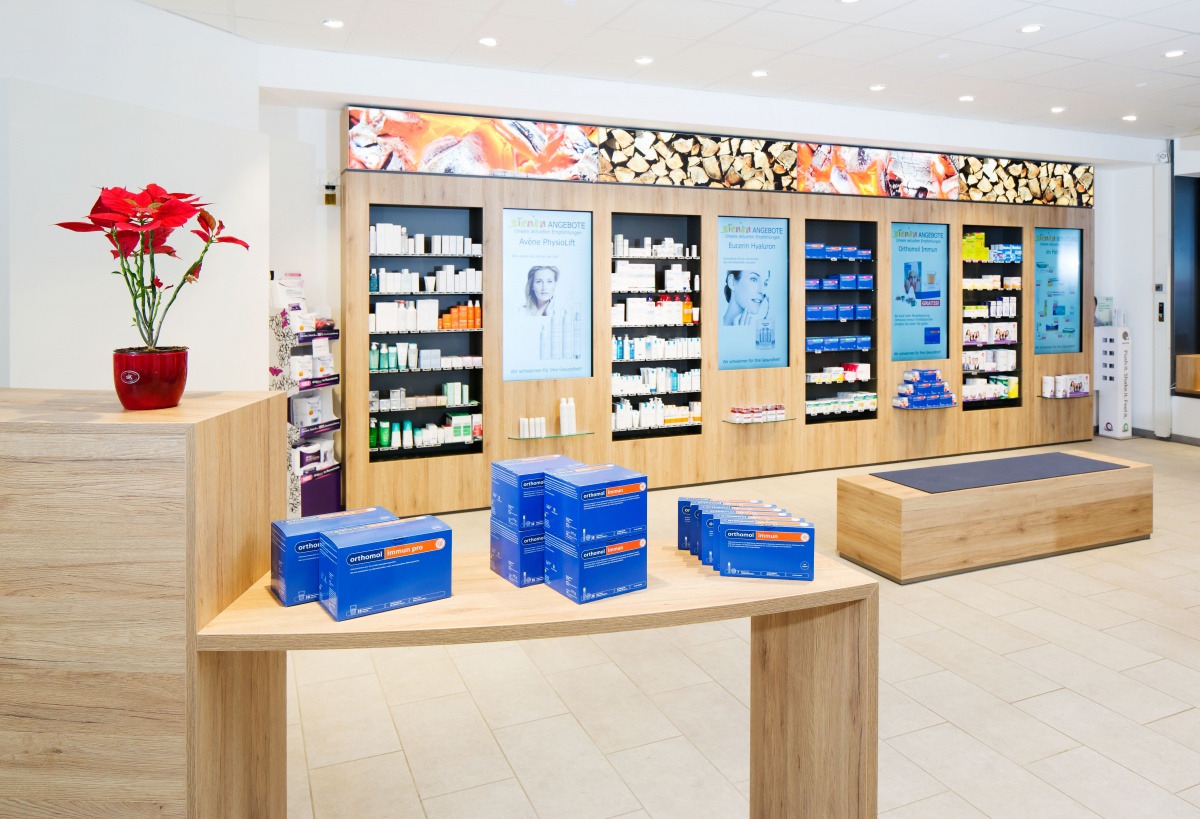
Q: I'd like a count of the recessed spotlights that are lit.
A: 11